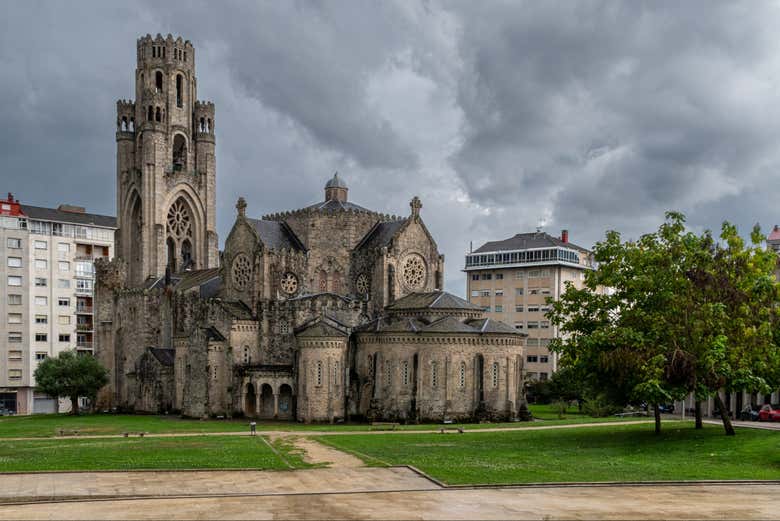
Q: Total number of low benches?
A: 4